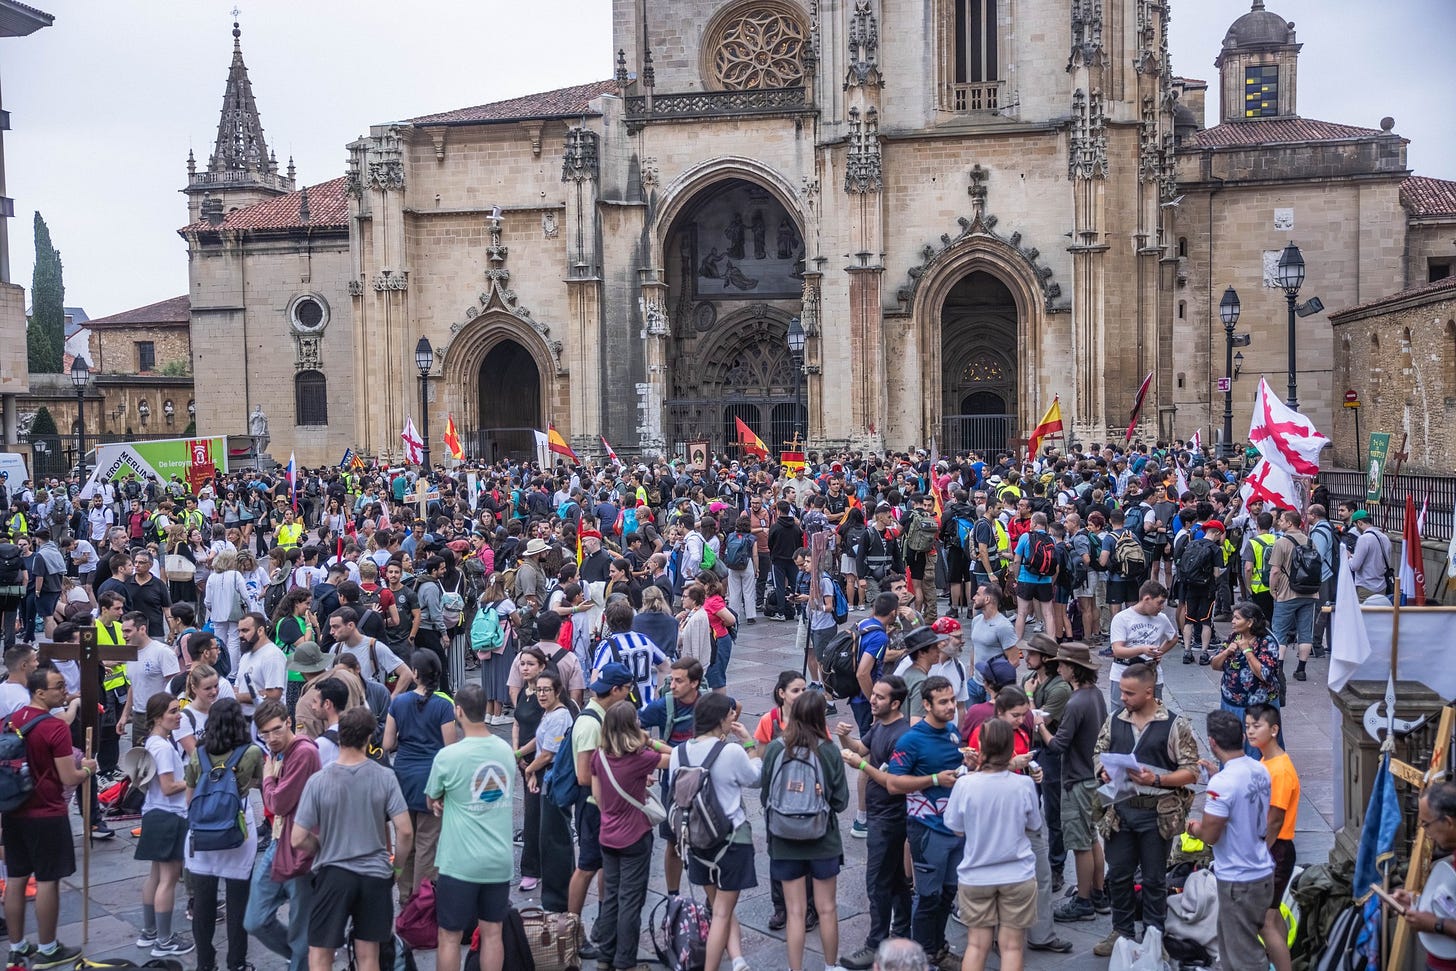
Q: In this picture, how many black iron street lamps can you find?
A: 5